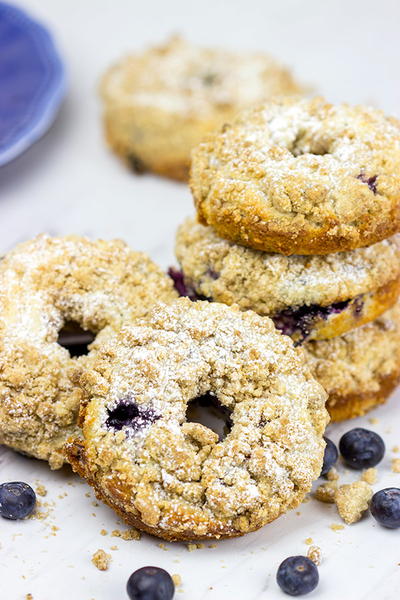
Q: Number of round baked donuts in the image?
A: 6